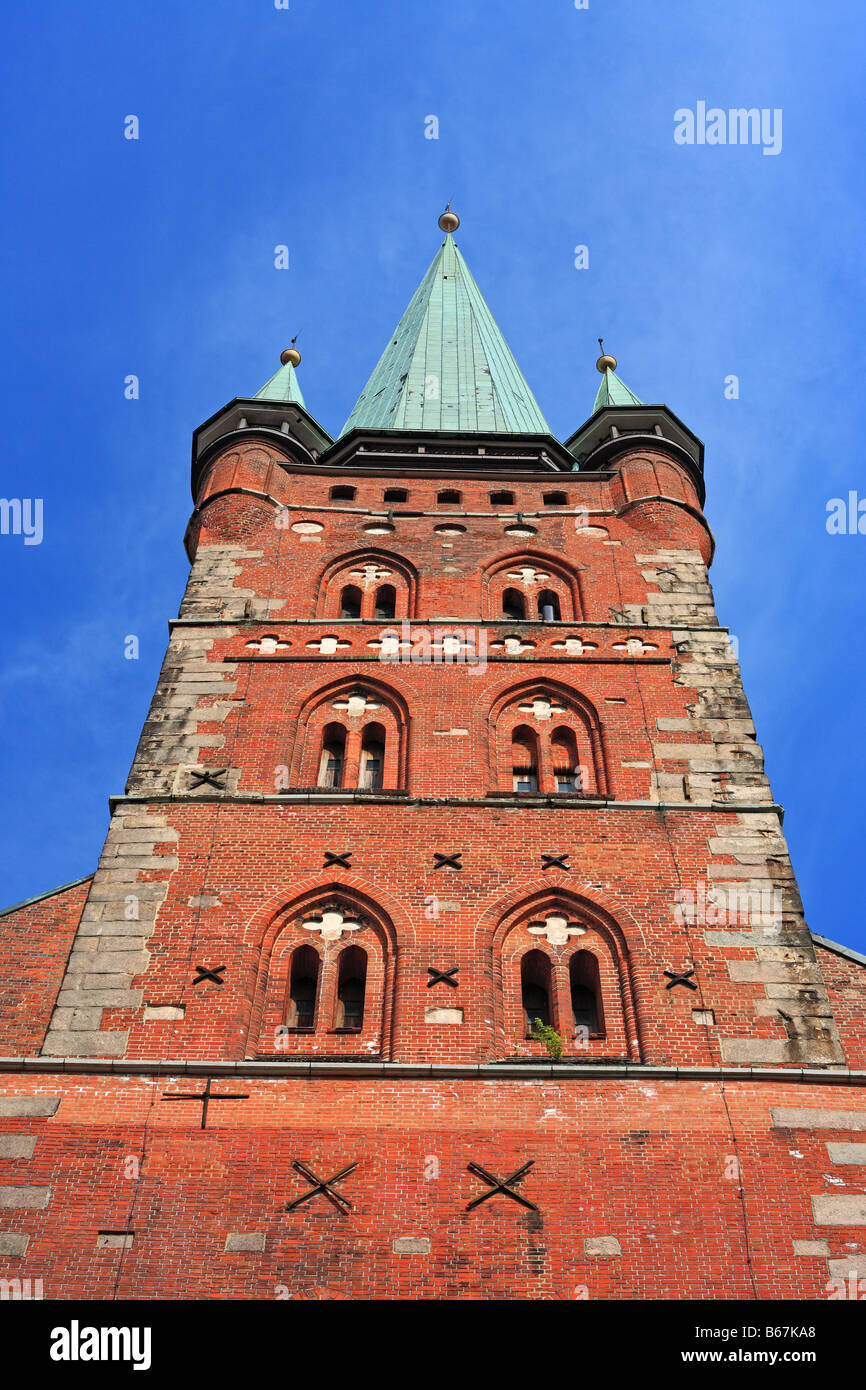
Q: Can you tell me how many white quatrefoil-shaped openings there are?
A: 13